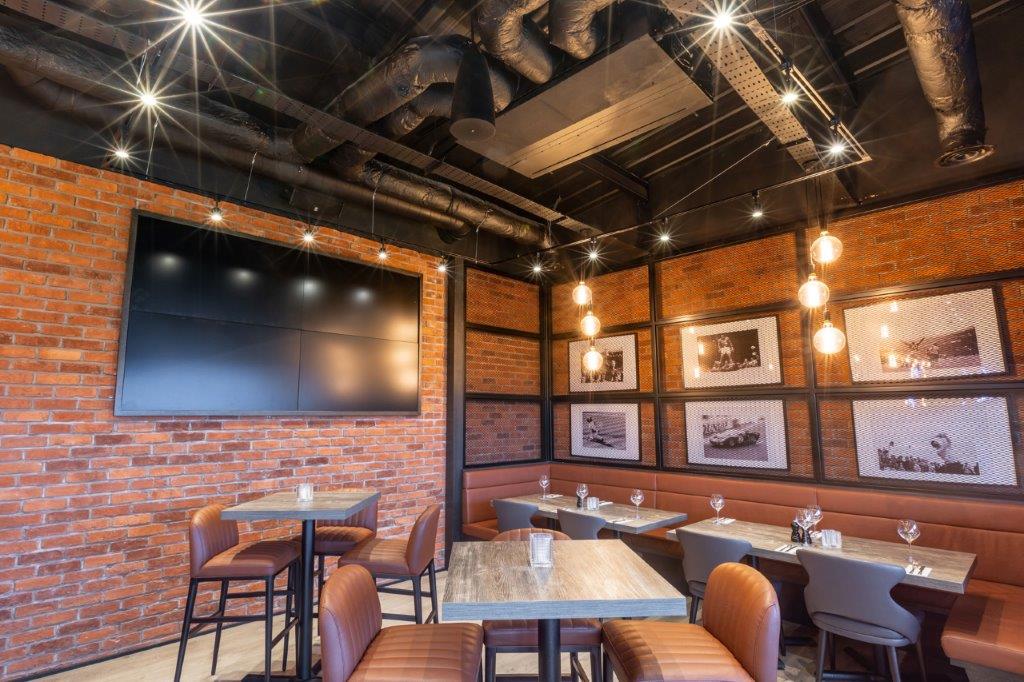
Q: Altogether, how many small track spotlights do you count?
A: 14